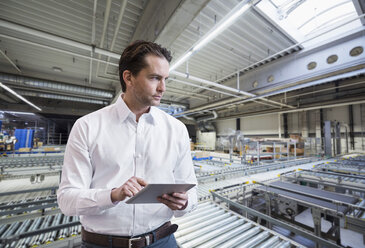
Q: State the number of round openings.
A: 5